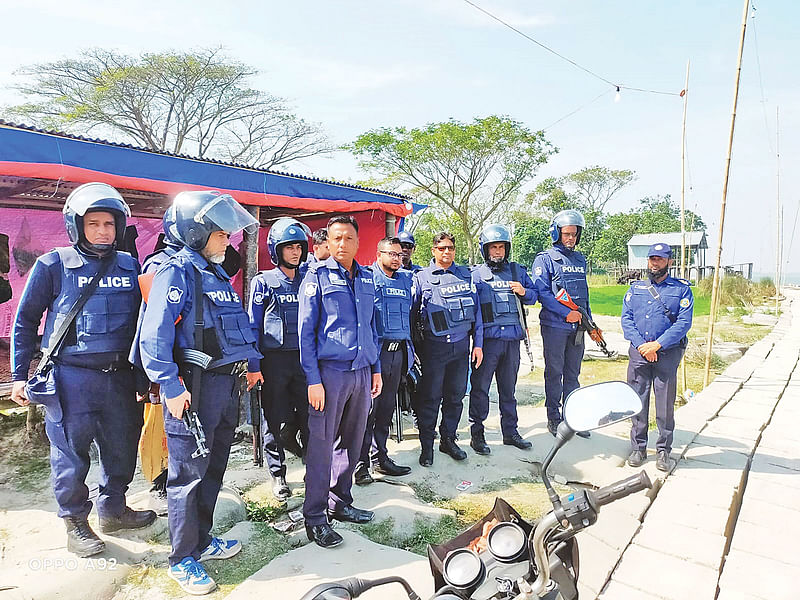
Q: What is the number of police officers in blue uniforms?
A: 12